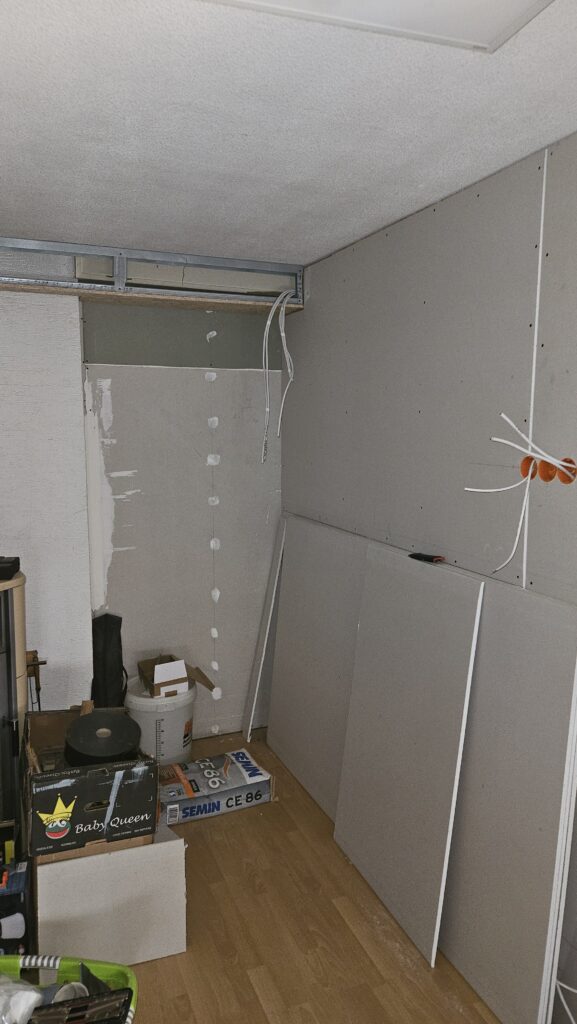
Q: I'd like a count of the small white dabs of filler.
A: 12